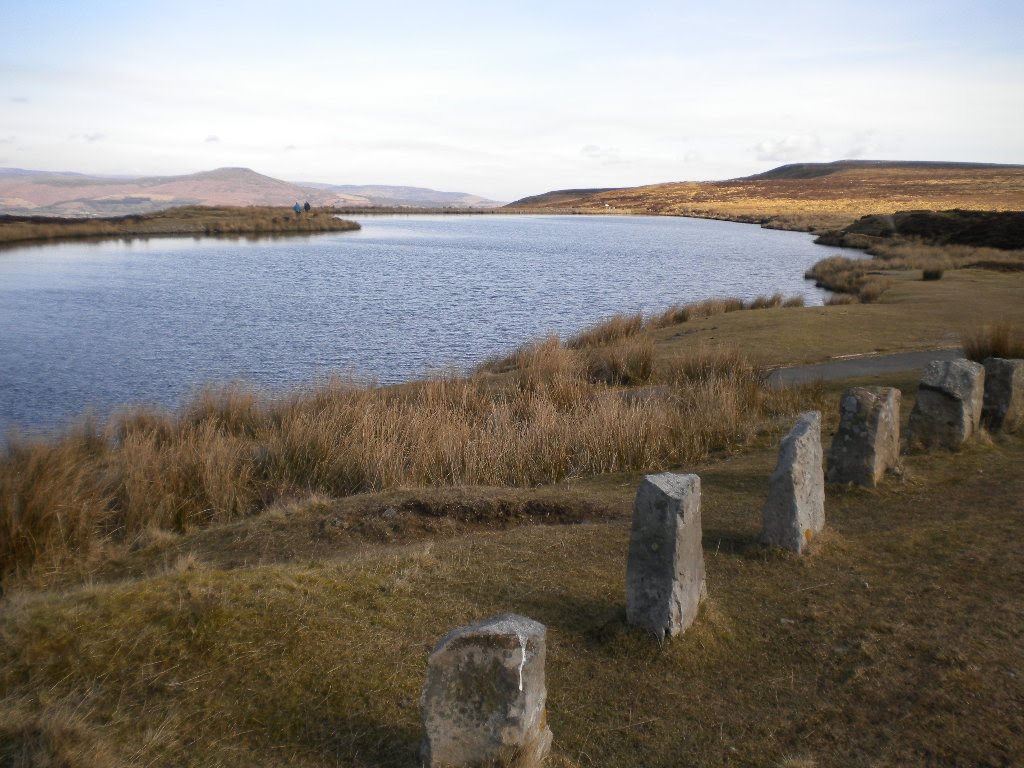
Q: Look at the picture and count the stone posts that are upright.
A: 6